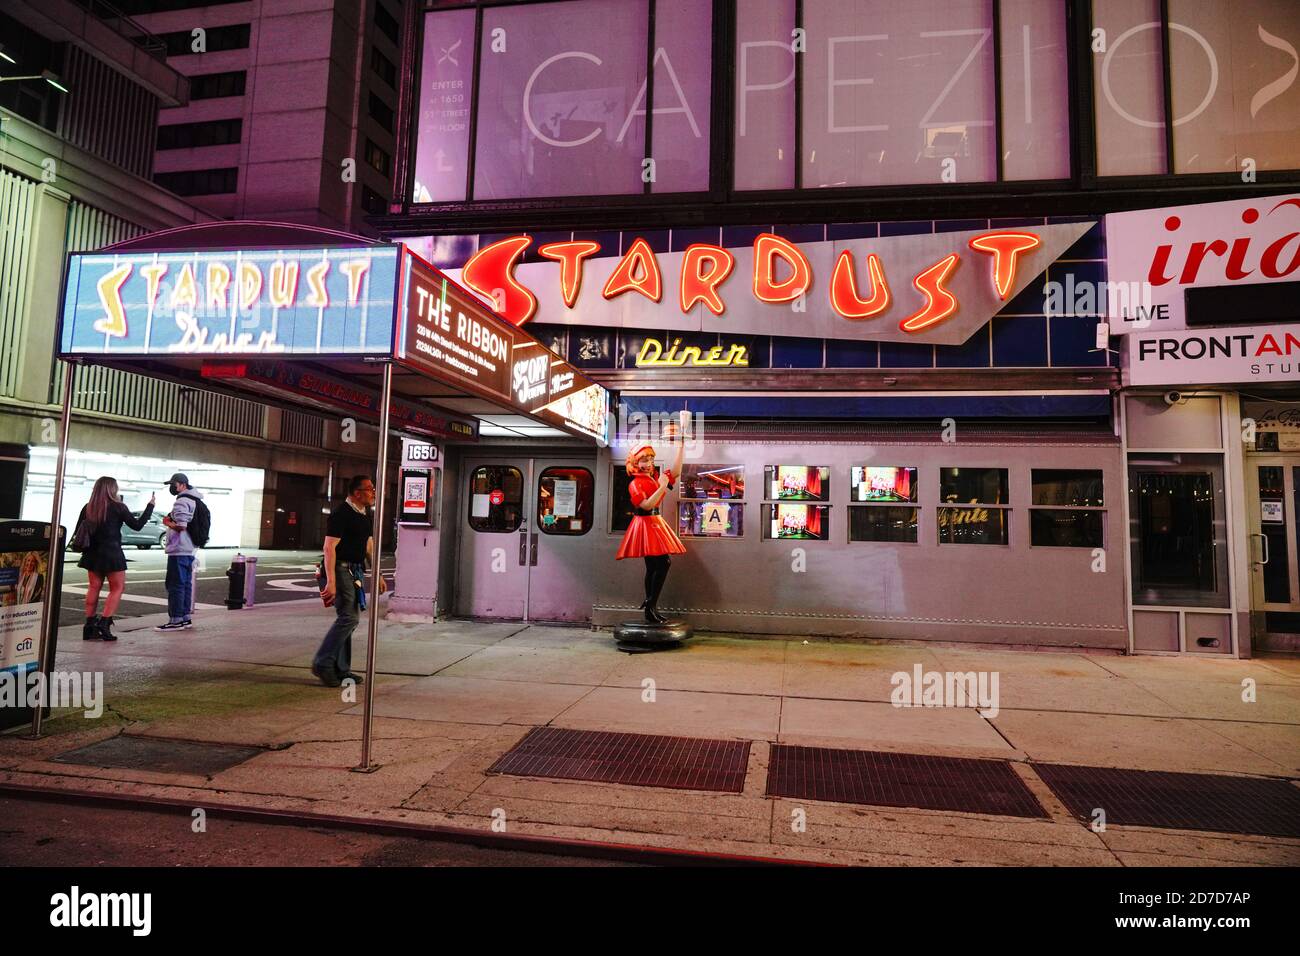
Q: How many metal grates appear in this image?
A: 3